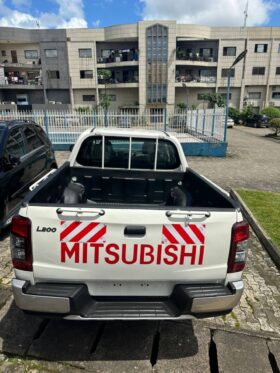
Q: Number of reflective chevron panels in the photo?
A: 2